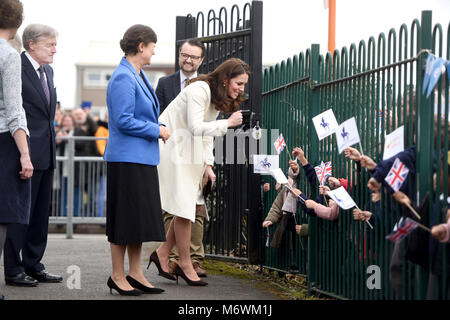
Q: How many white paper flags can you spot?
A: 6